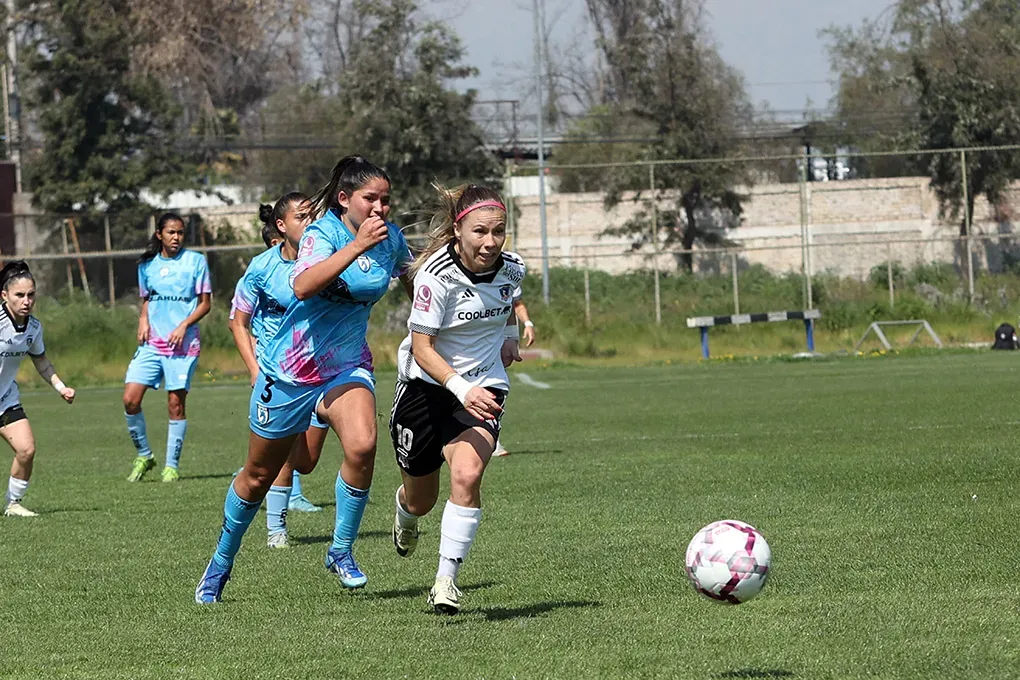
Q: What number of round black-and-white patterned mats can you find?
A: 0